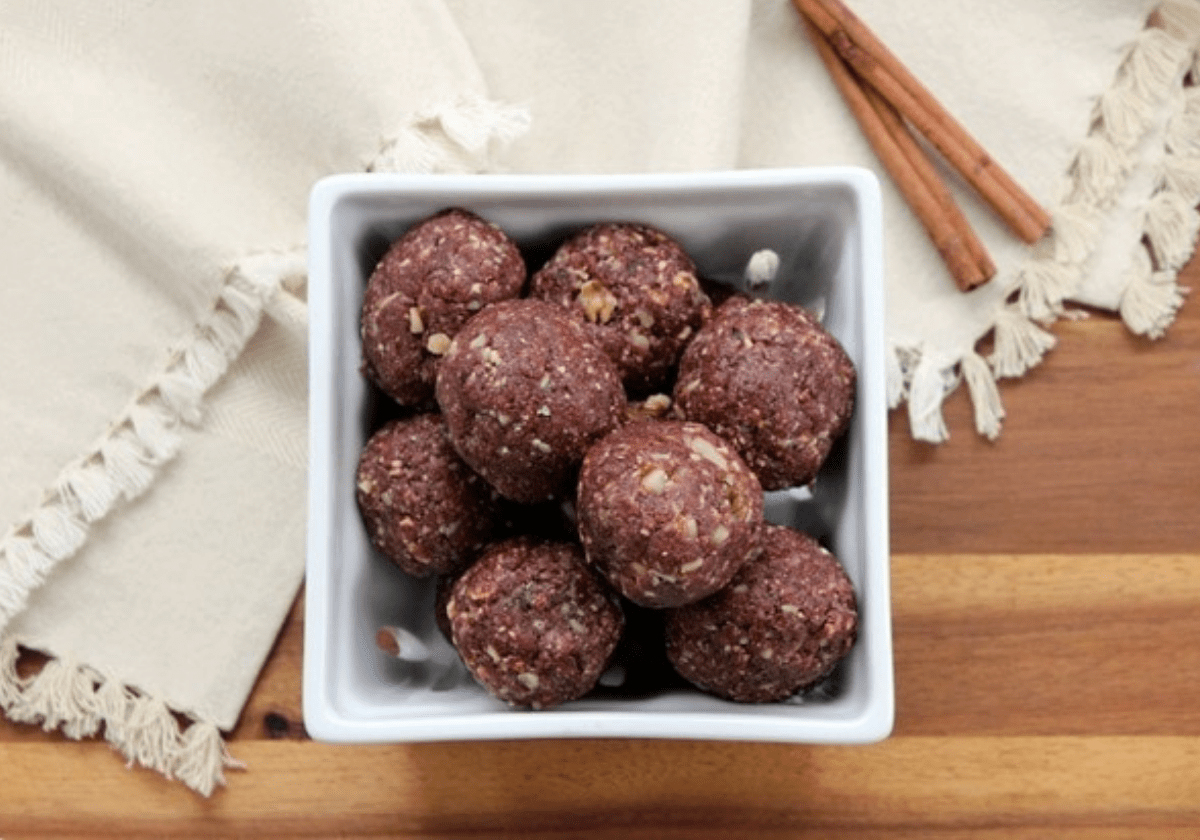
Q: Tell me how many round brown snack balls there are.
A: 8